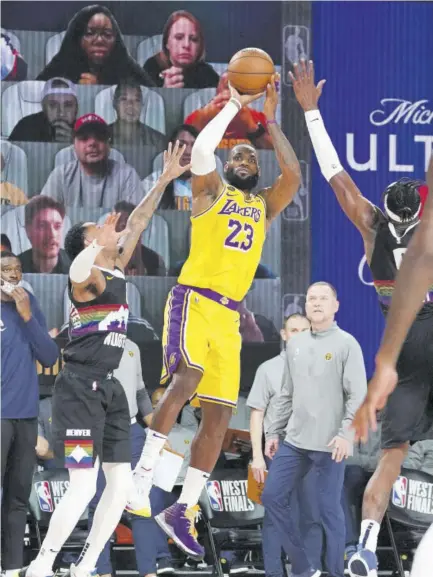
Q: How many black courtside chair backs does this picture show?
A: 3